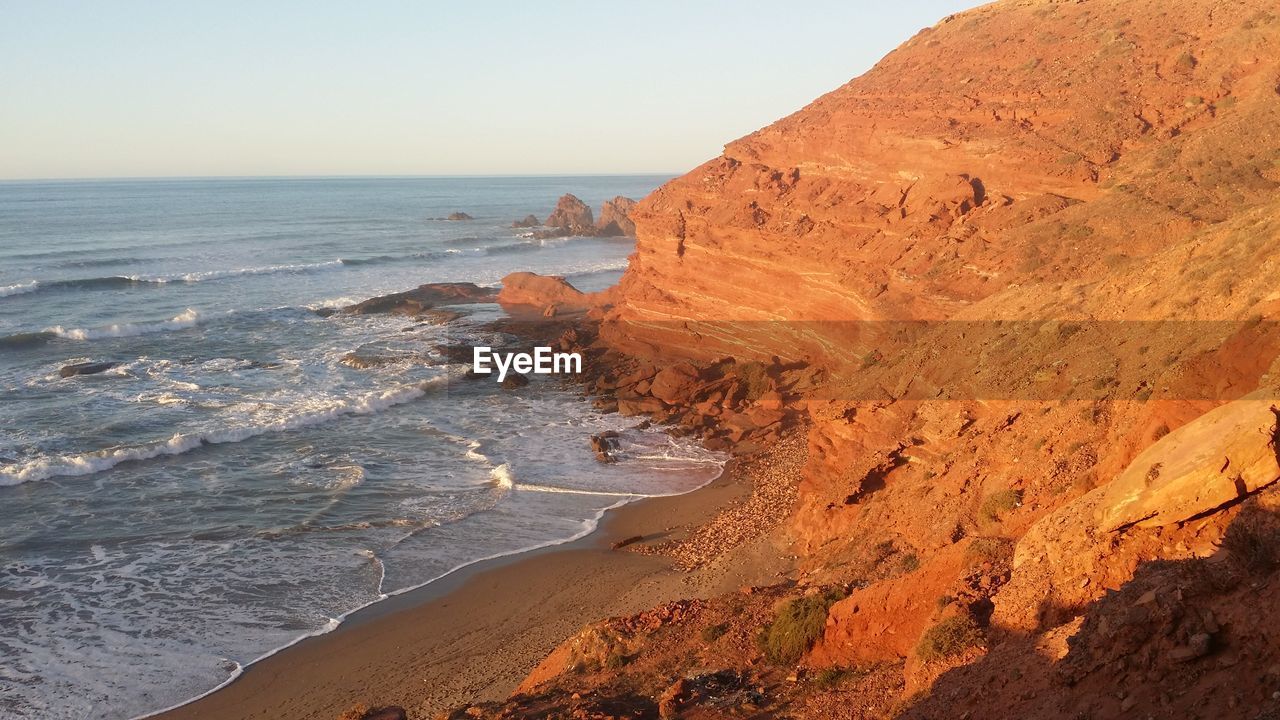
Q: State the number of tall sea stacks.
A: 2